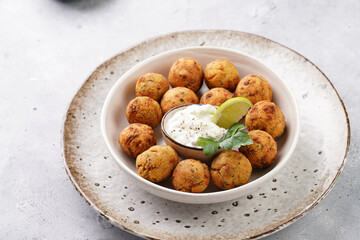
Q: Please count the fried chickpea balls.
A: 13